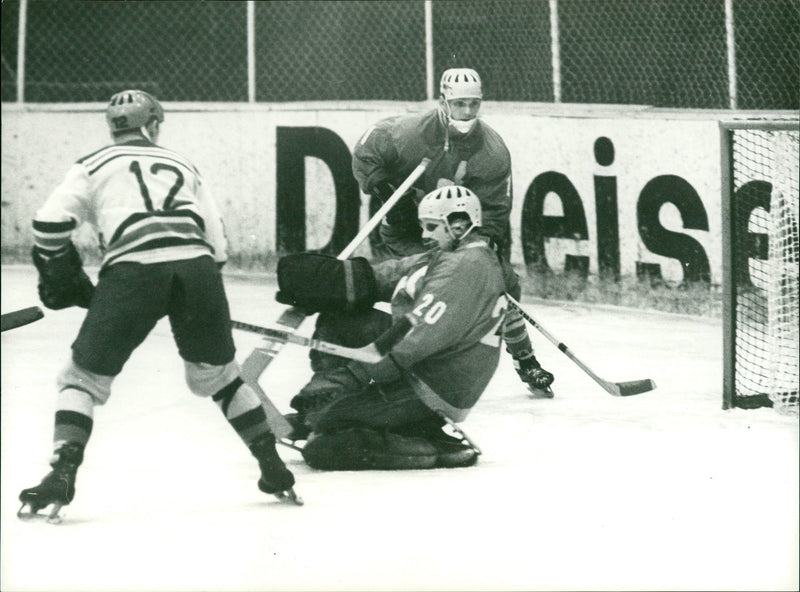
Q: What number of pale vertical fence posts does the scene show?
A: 5